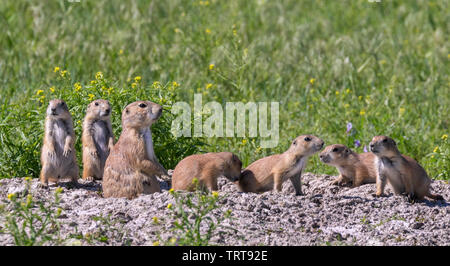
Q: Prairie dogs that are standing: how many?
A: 3